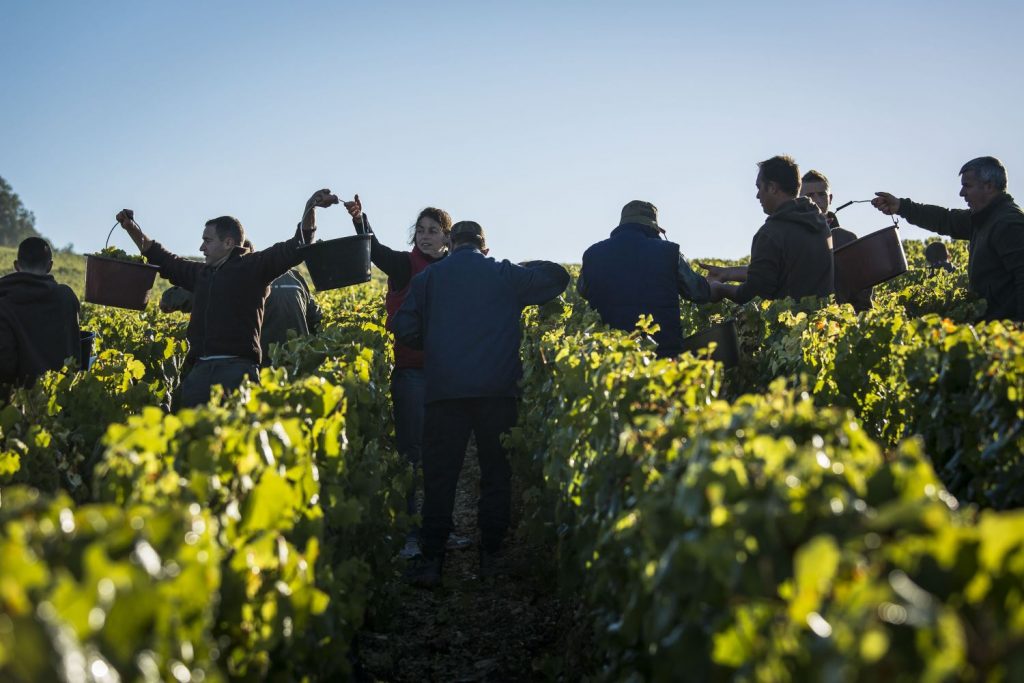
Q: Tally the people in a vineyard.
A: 10